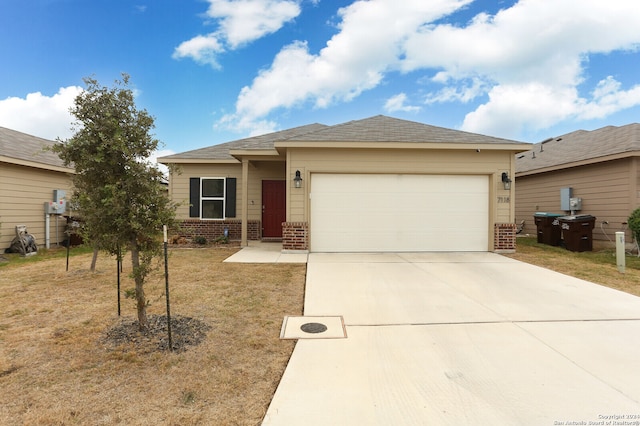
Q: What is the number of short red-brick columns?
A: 2